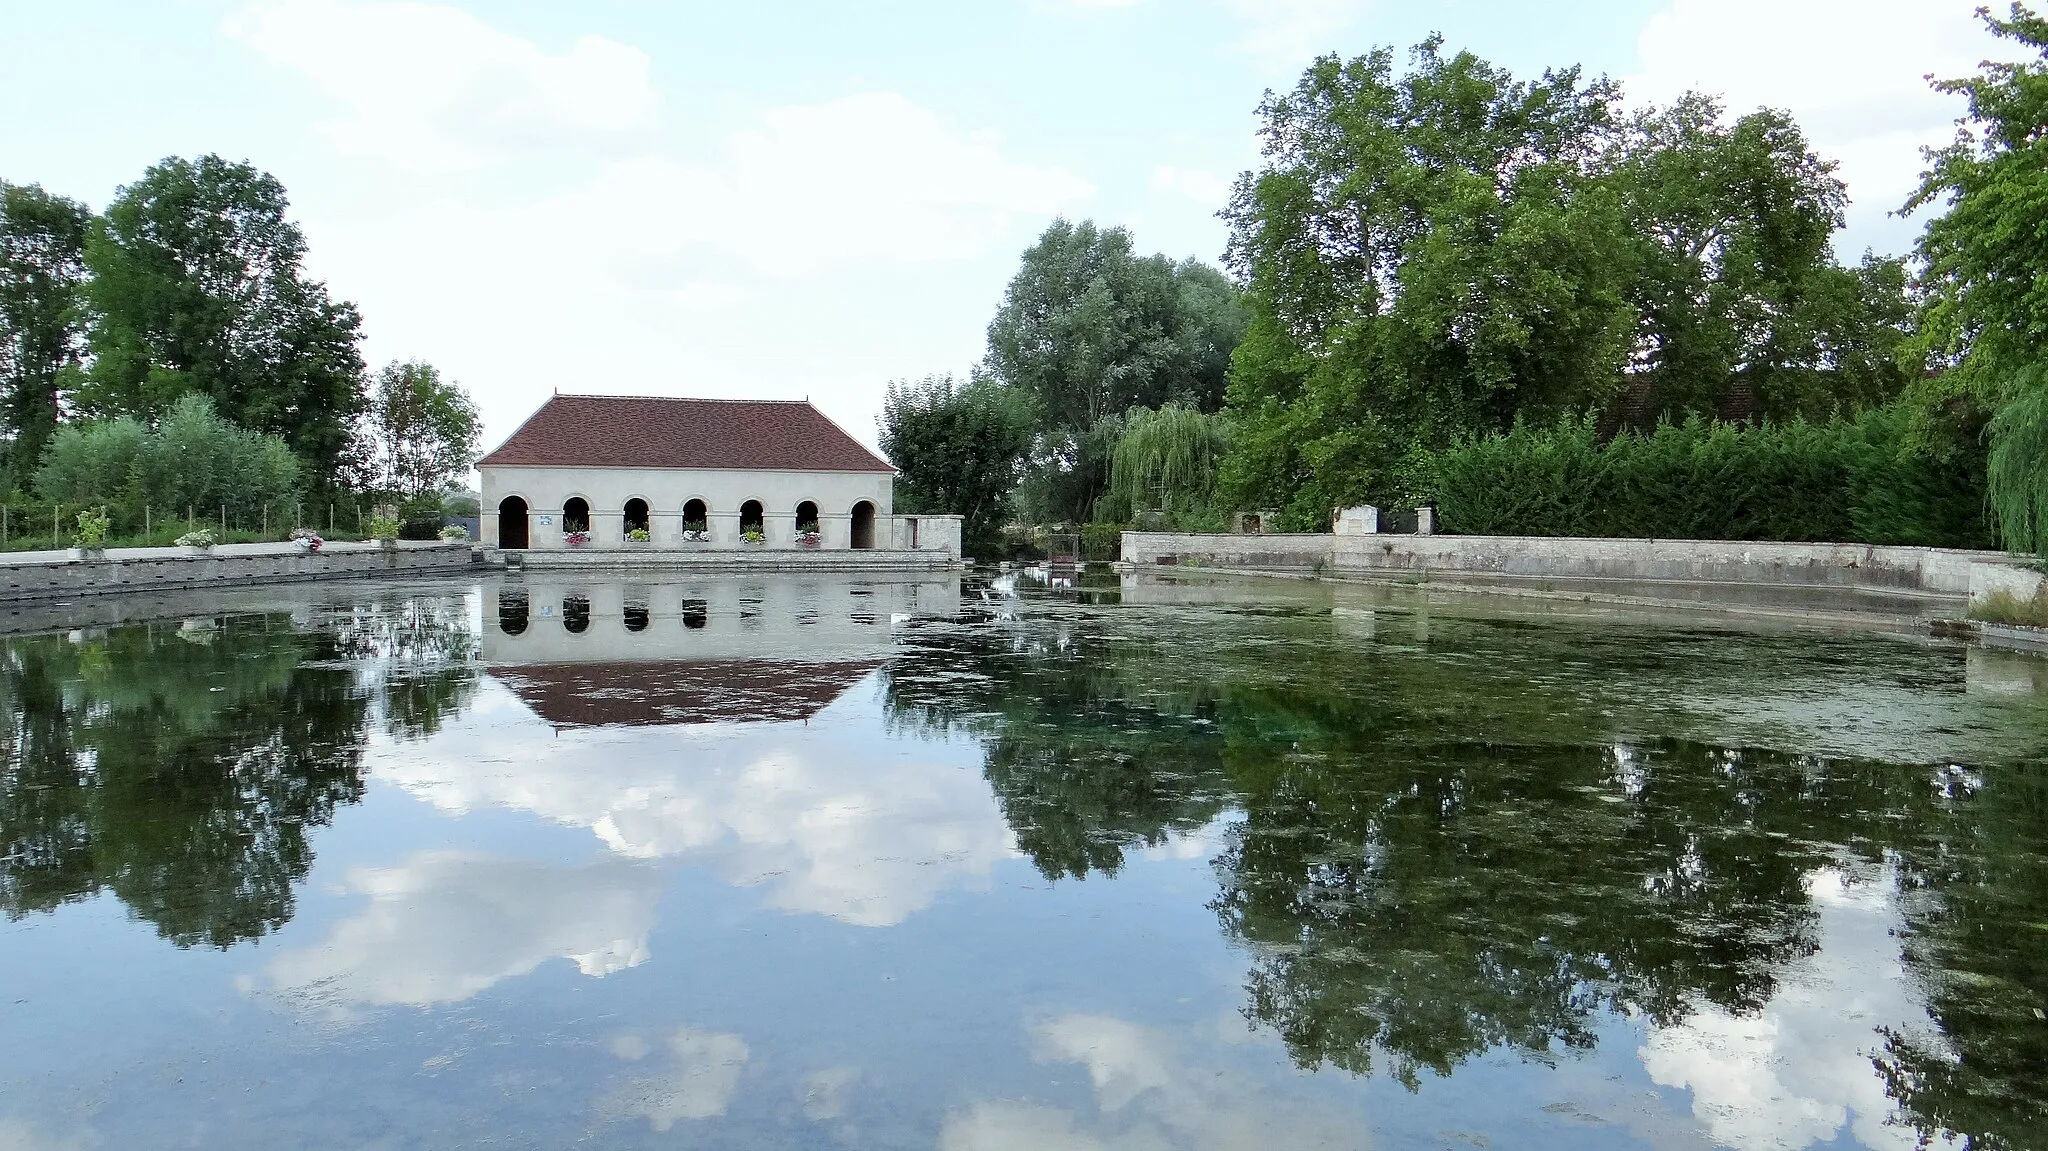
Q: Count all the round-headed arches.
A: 7